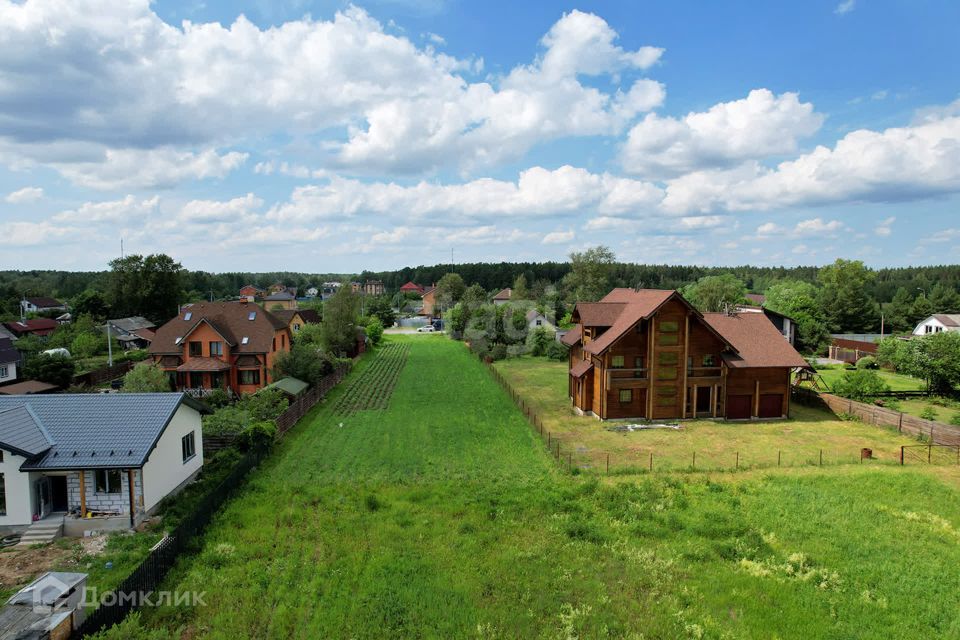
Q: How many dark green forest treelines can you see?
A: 1